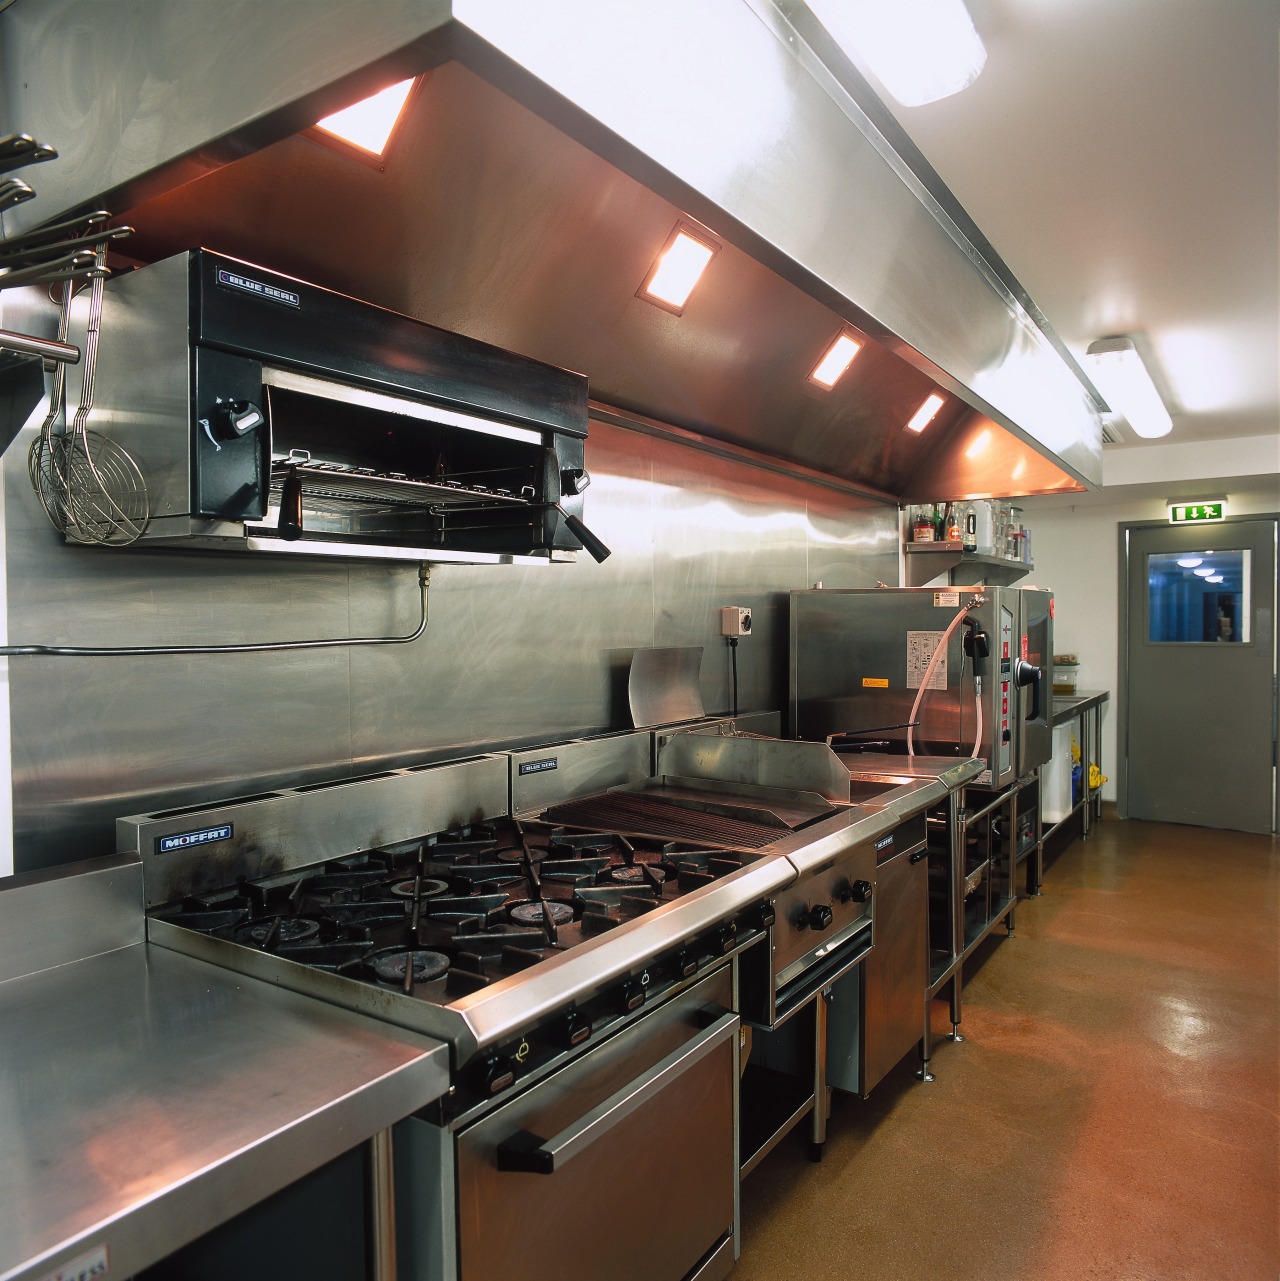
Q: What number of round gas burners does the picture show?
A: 6